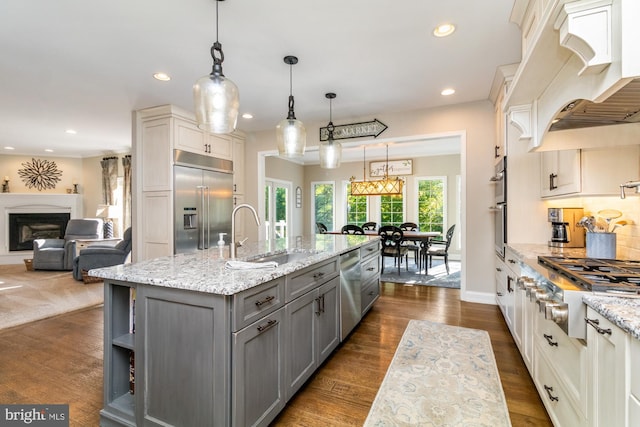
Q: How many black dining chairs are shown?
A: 6